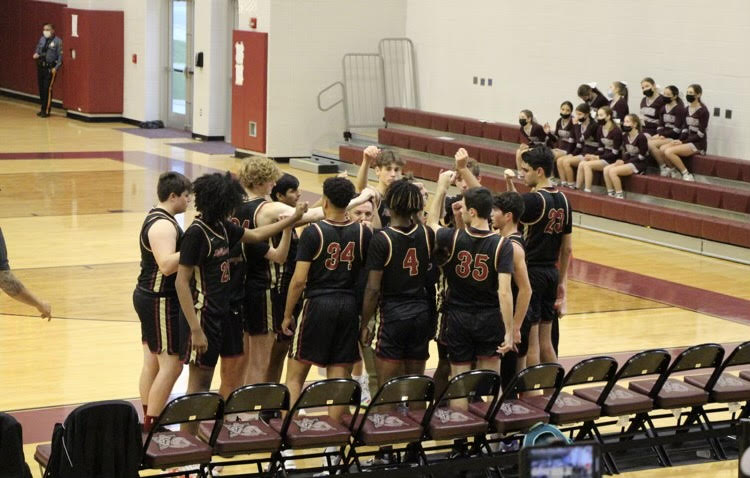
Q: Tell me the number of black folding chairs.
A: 12